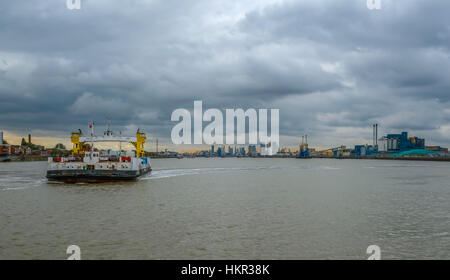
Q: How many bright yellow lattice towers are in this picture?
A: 2